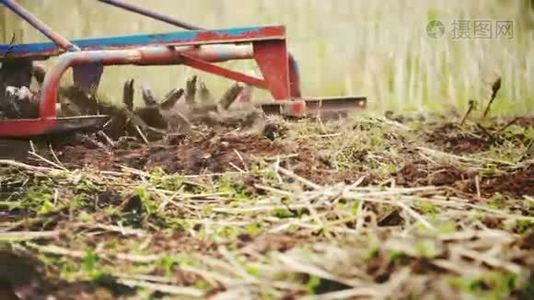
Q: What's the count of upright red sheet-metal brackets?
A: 1